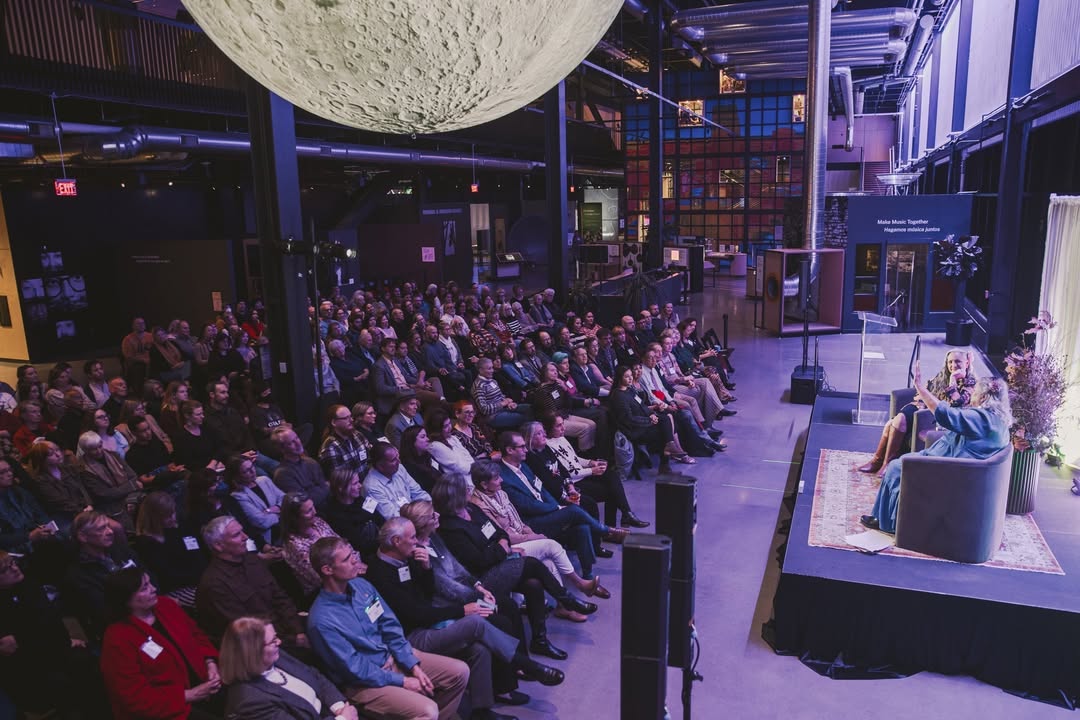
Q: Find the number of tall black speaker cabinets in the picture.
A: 2